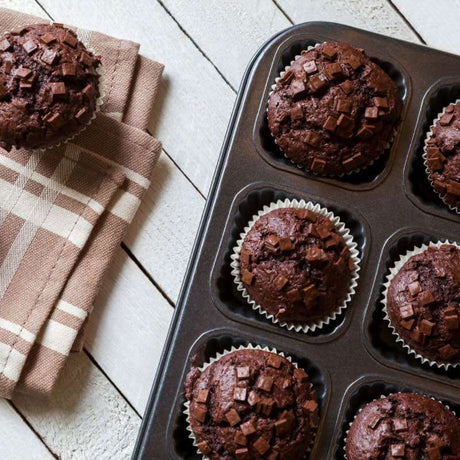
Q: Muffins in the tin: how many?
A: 6